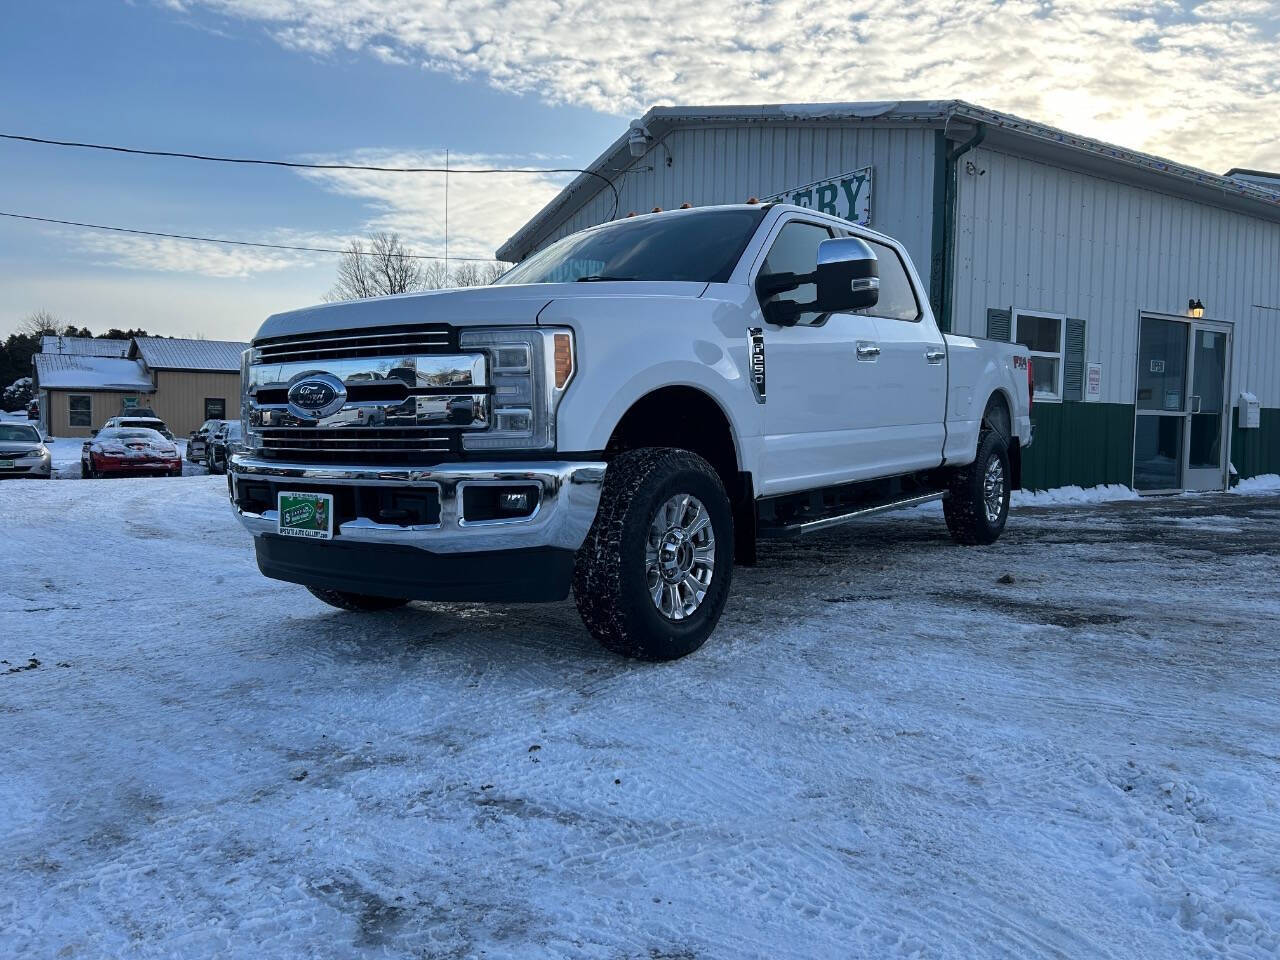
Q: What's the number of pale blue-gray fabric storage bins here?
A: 0